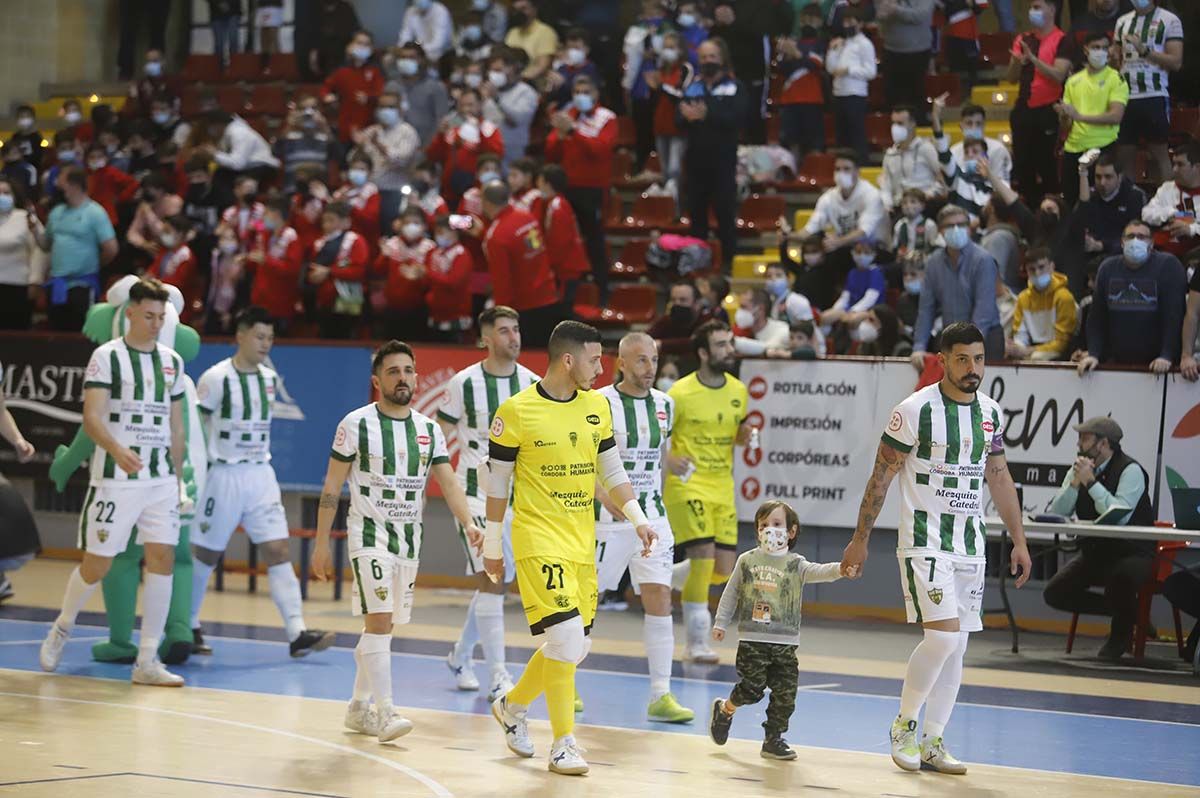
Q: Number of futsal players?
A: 8